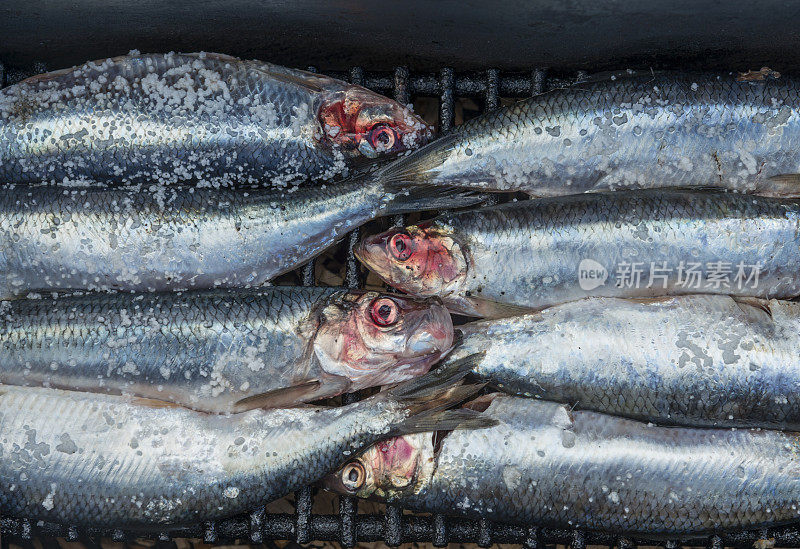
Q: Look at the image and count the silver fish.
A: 8